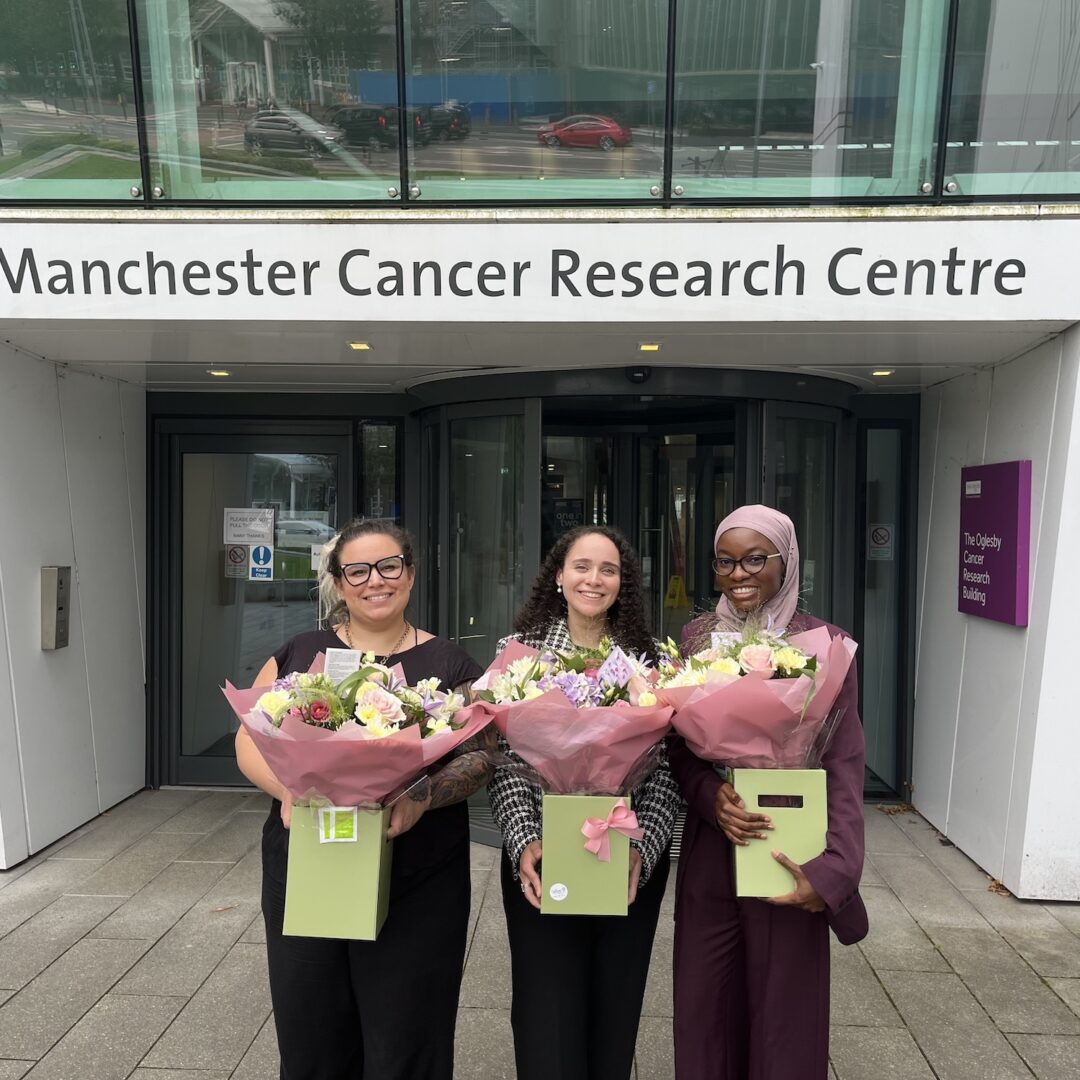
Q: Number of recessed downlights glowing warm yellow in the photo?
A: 4